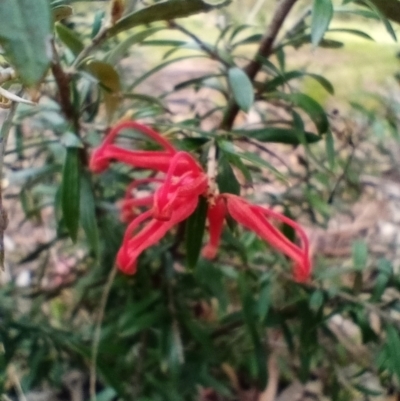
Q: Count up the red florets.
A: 6